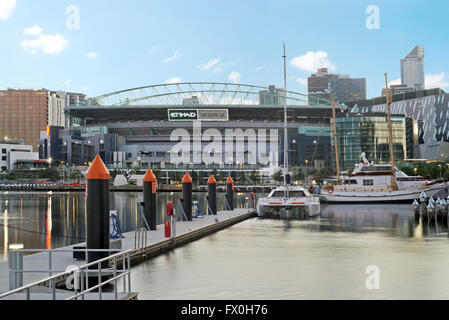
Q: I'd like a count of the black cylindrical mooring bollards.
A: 5